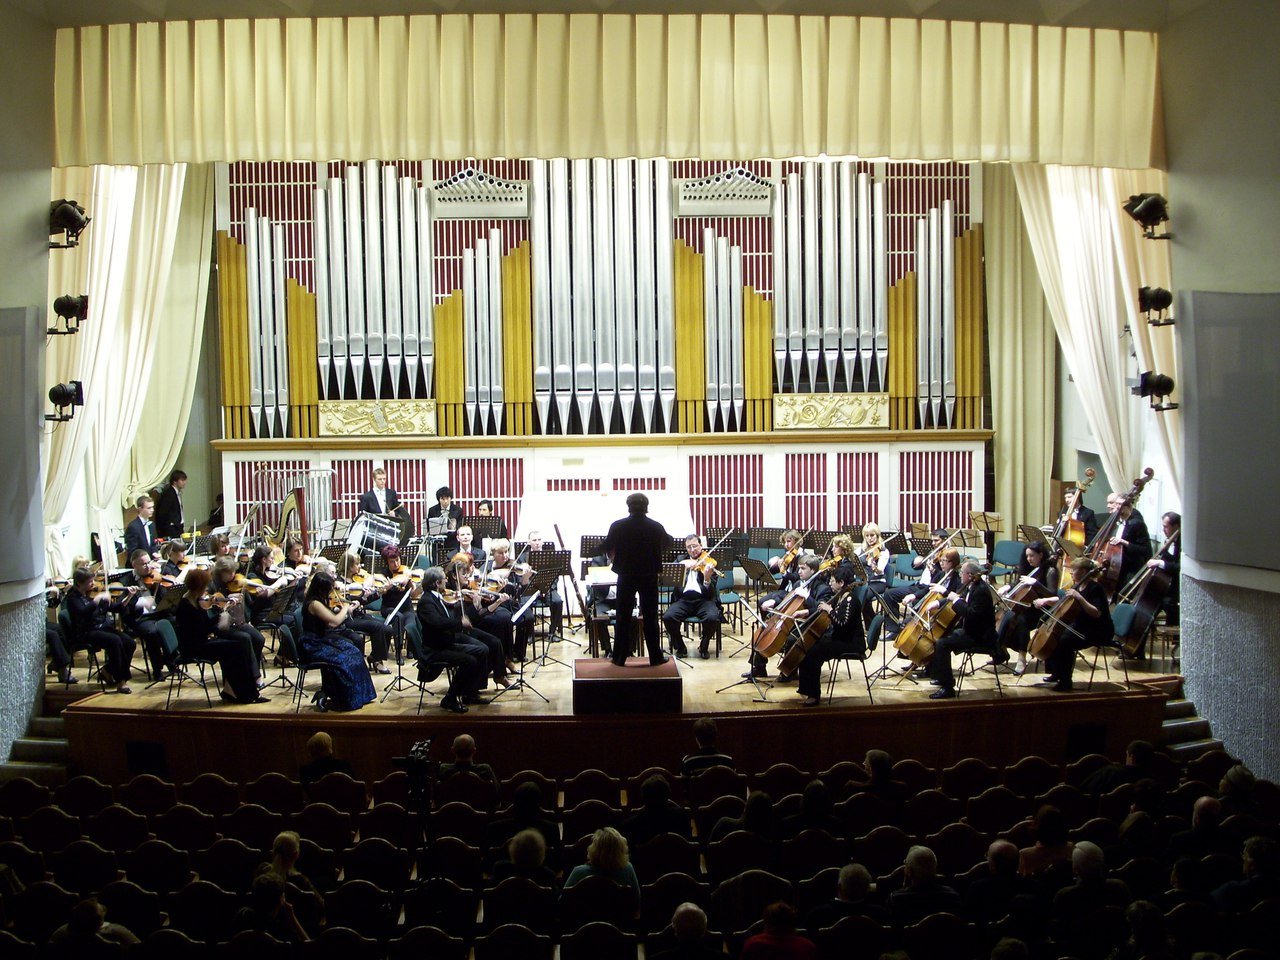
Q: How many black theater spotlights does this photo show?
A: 6